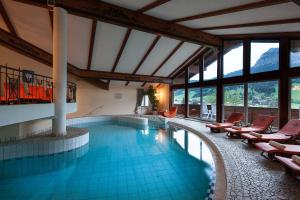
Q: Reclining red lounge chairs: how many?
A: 5